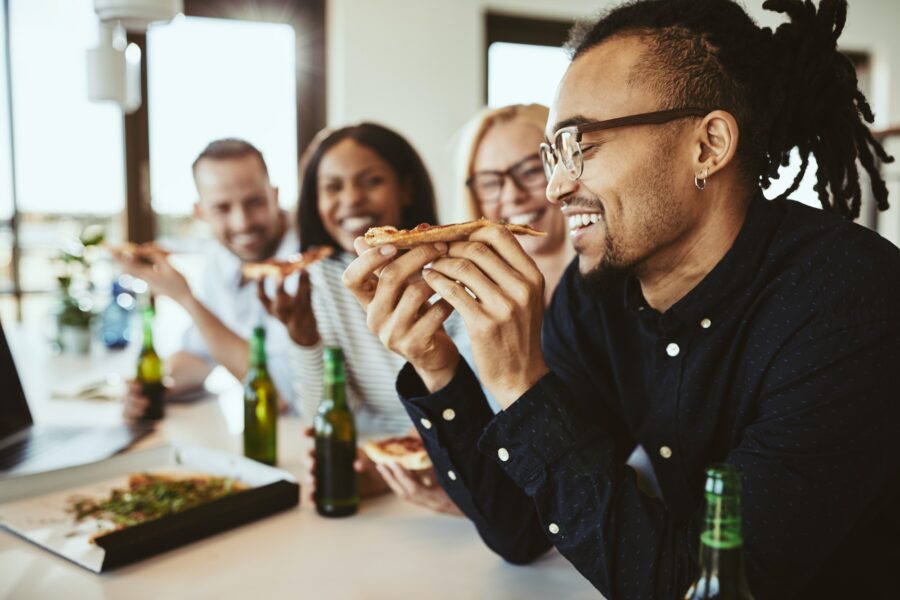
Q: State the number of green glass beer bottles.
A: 4